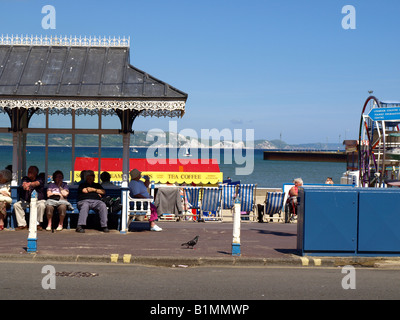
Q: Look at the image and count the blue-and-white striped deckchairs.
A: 5